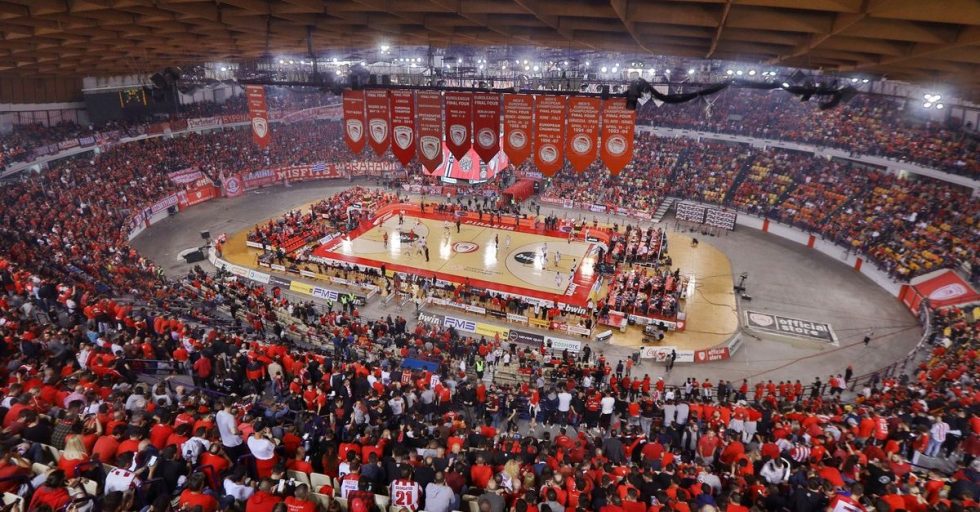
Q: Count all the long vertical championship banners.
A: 11